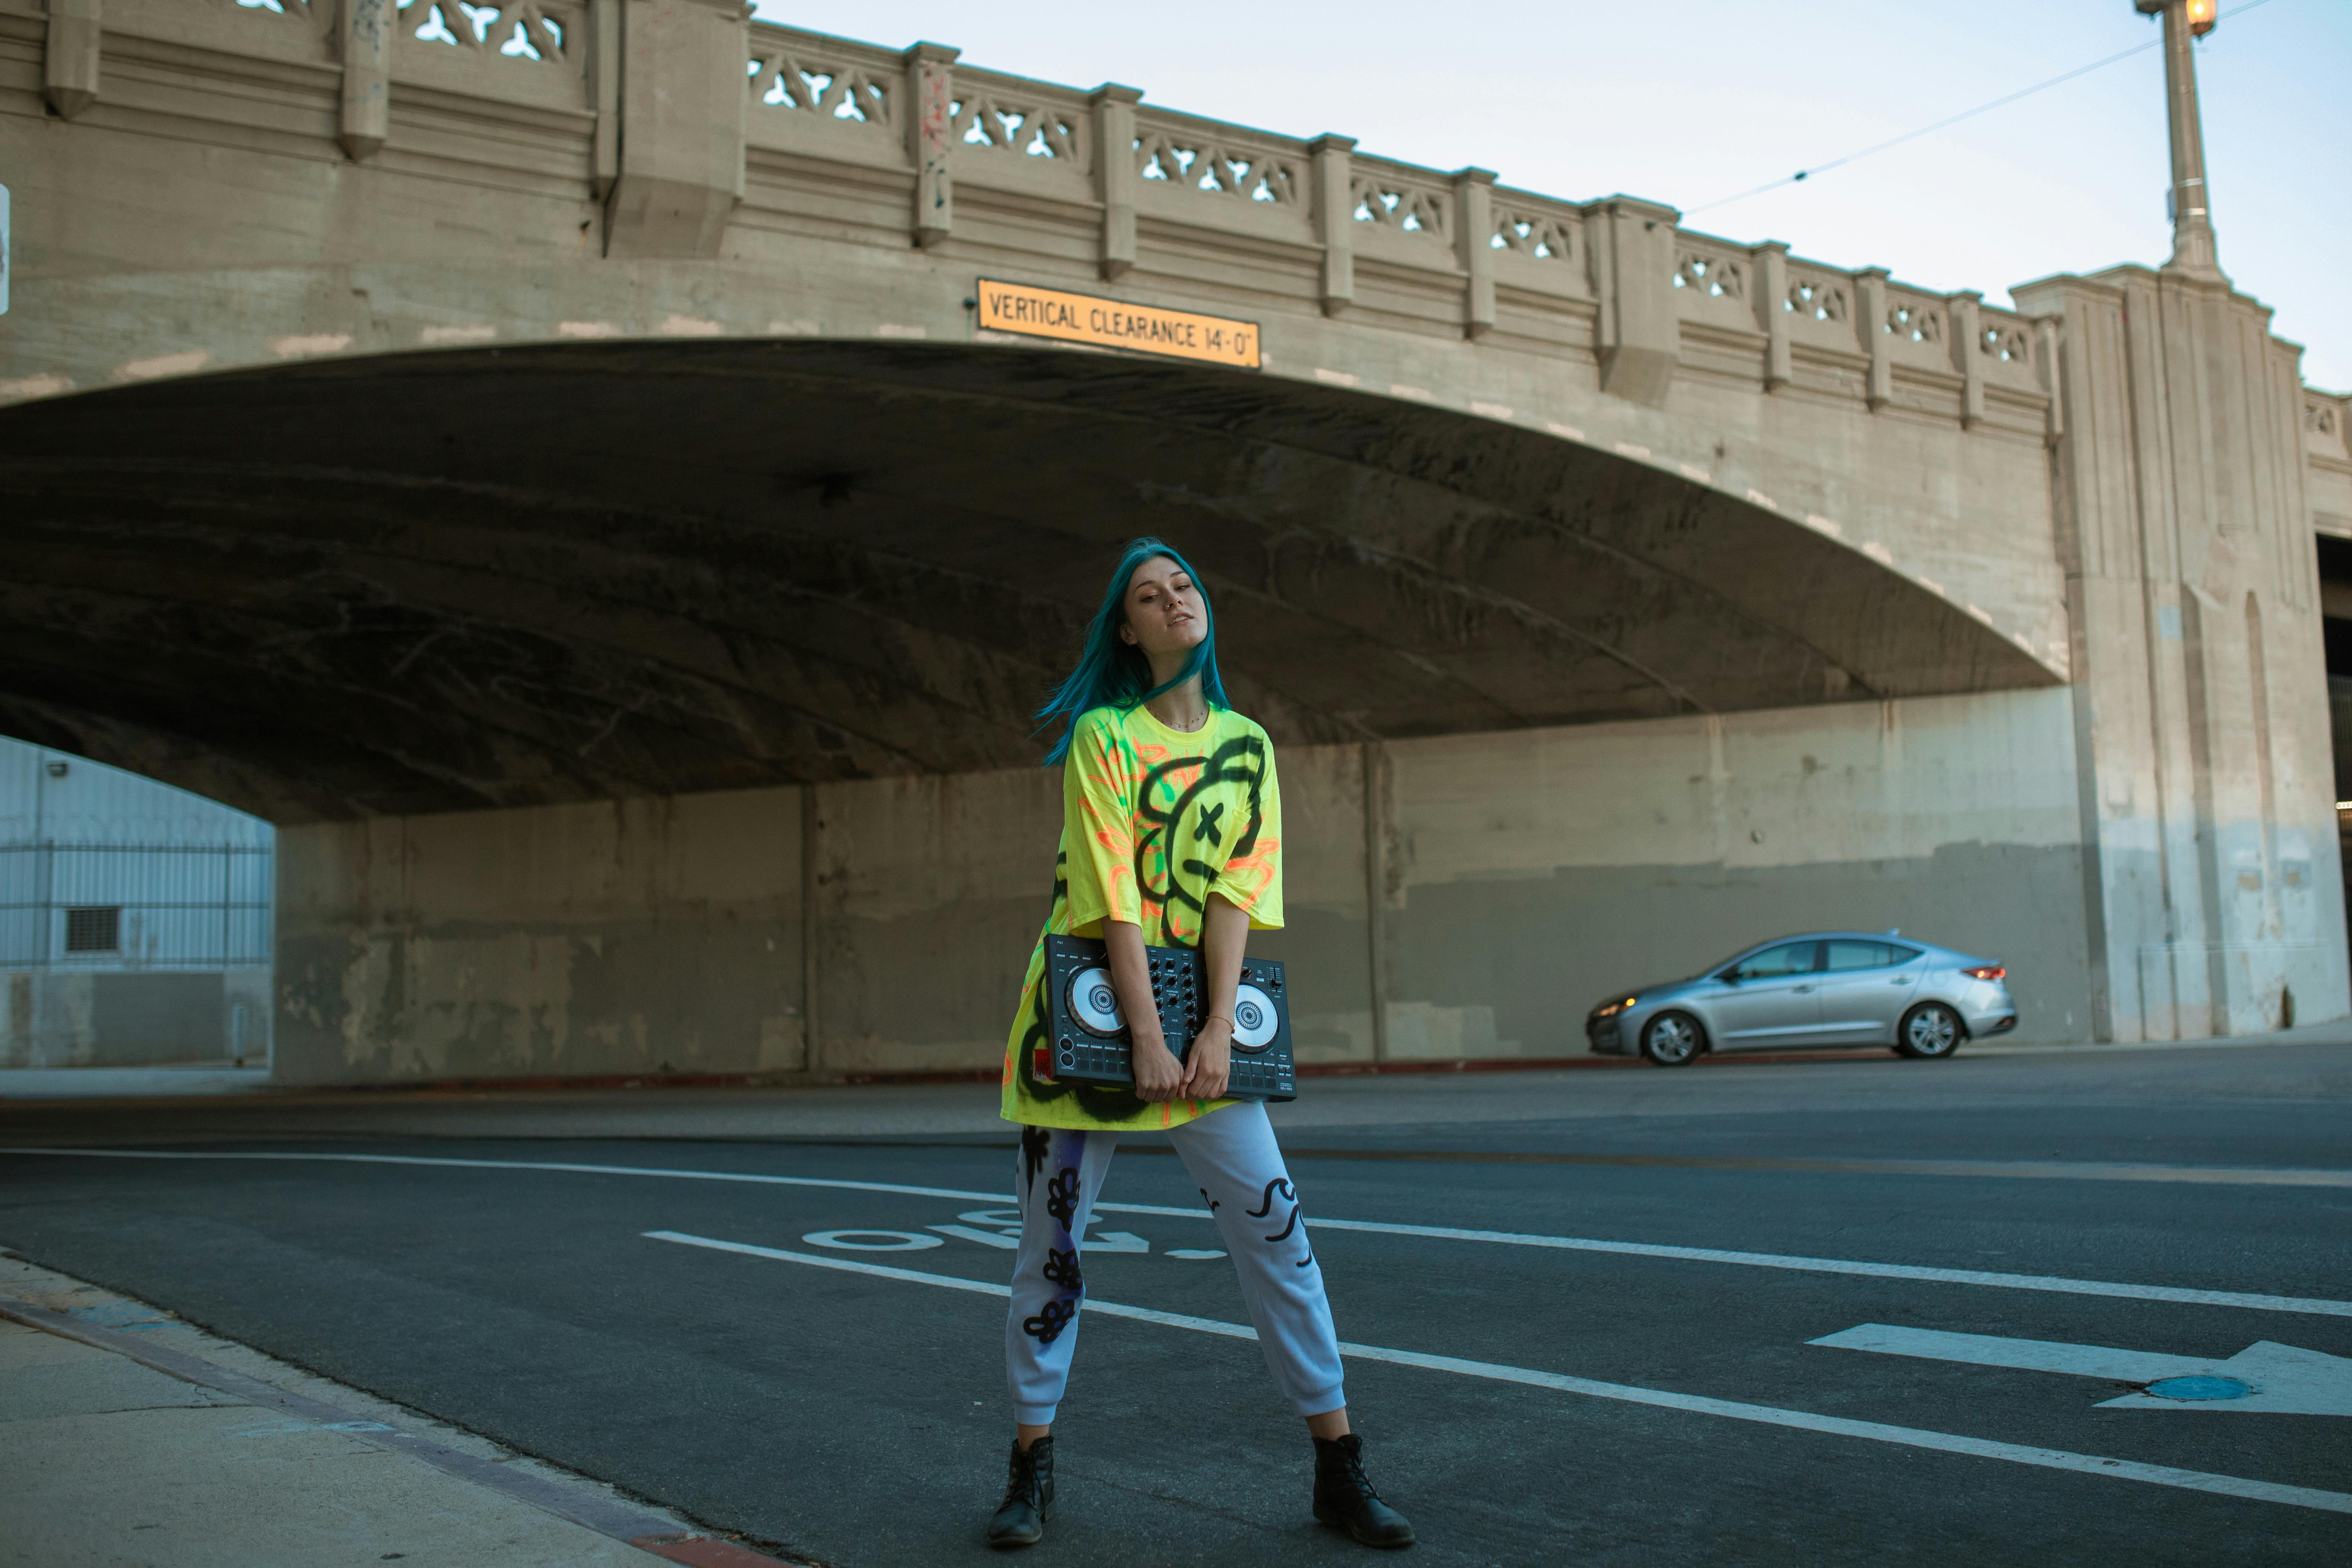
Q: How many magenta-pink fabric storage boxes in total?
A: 0